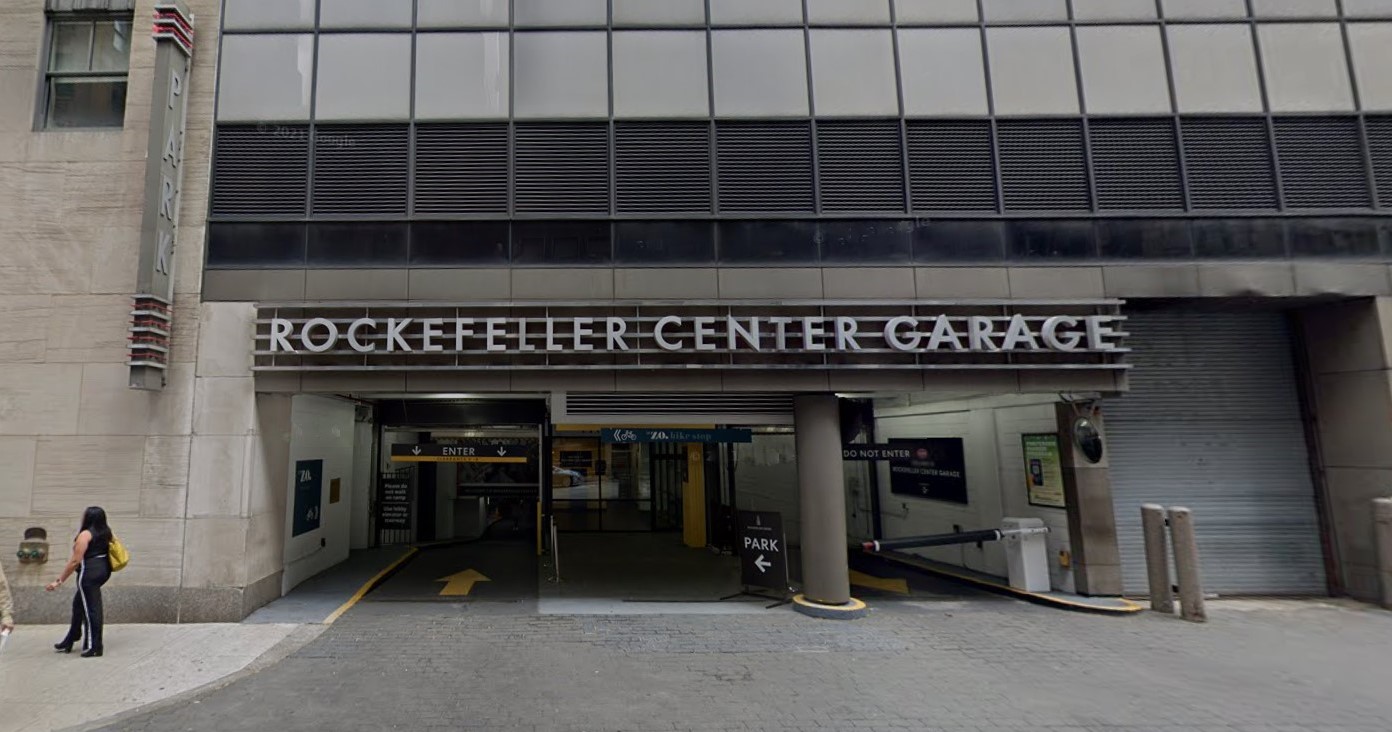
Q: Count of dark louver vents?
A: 13